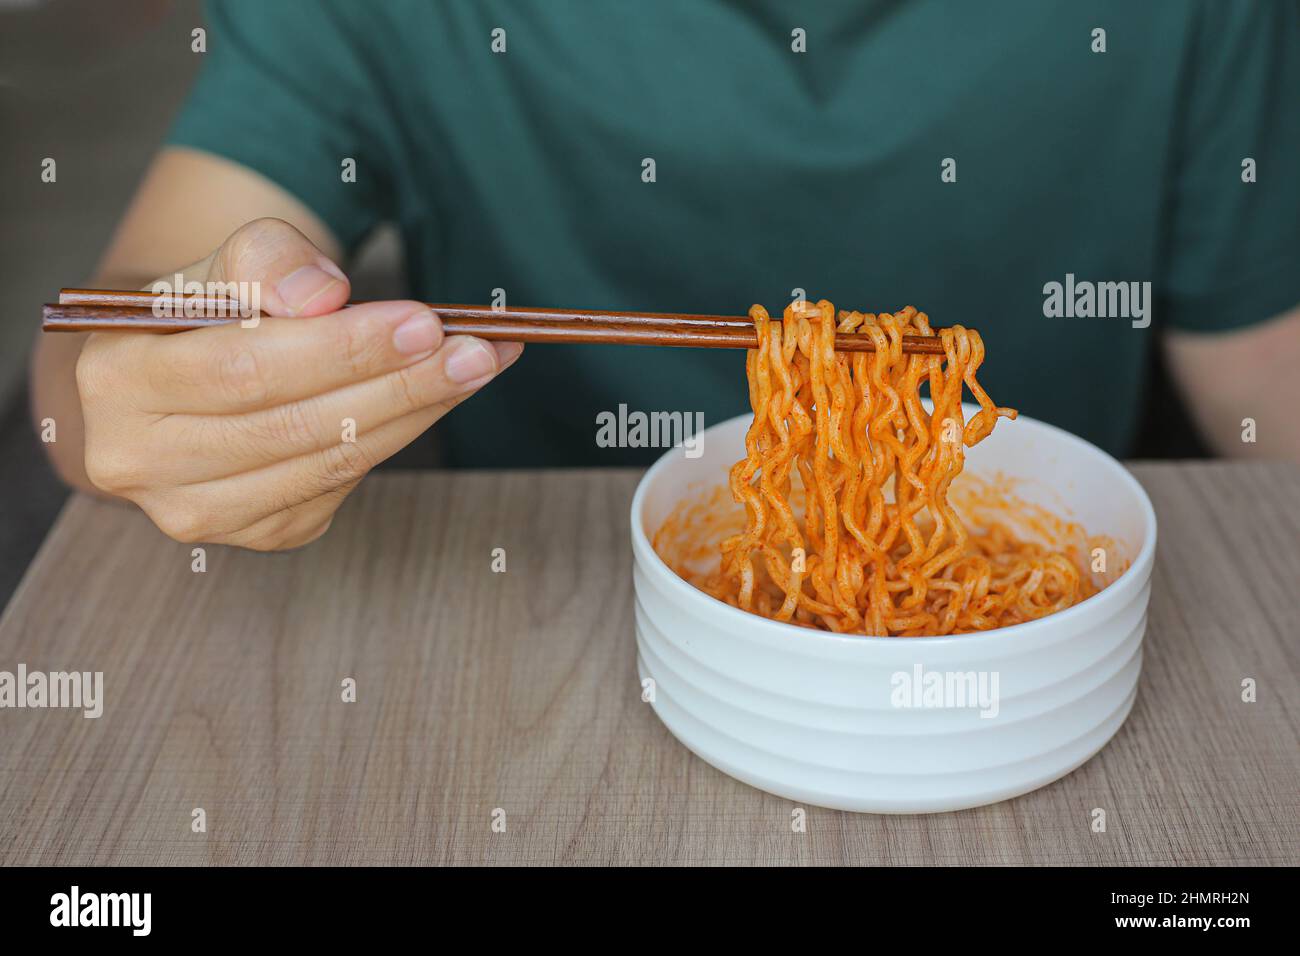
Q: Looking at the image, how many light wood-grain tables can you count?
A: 1